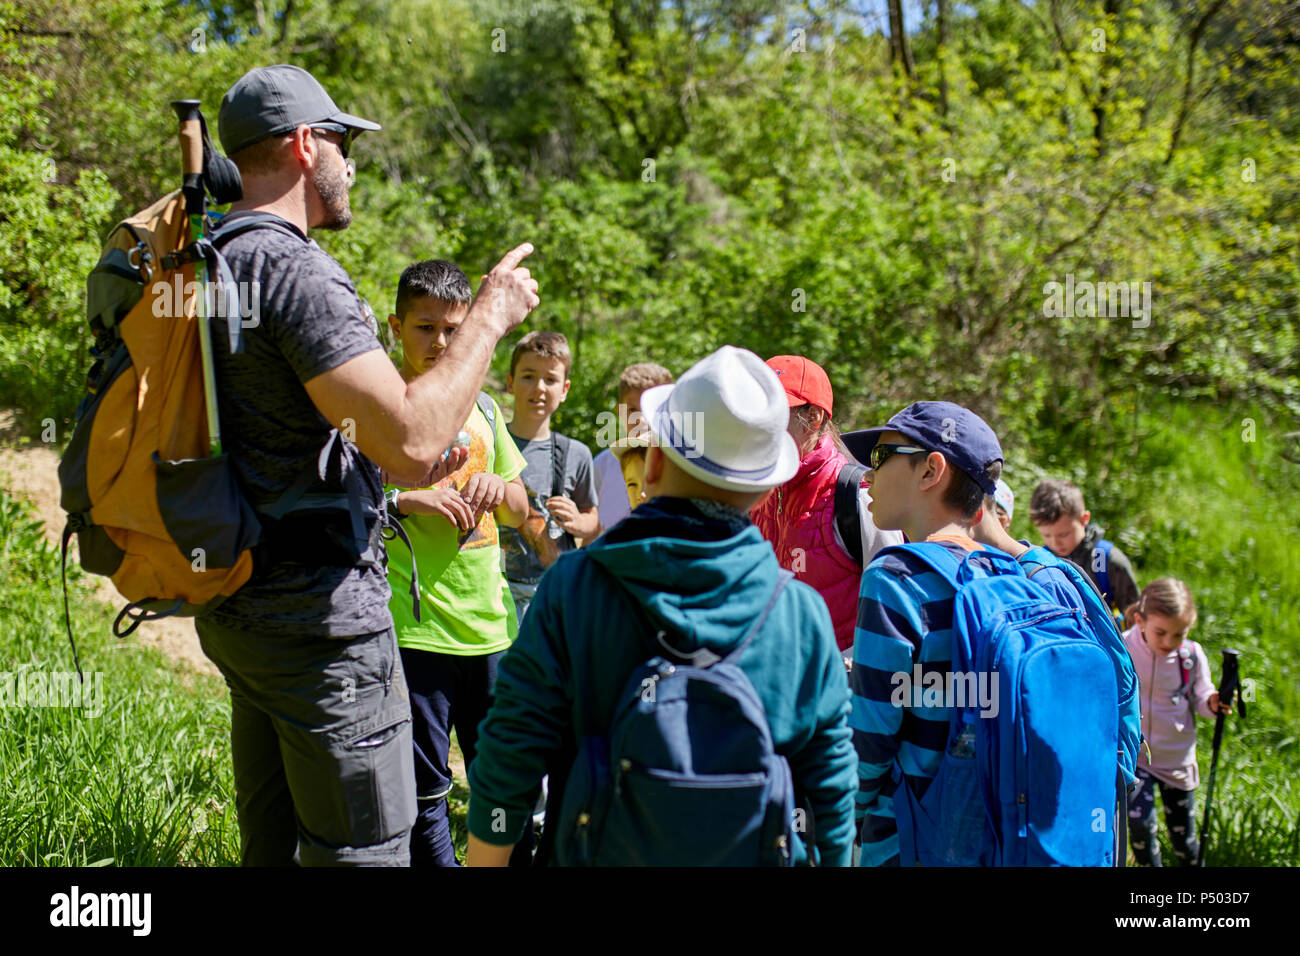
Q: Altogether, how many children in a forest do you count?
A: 11